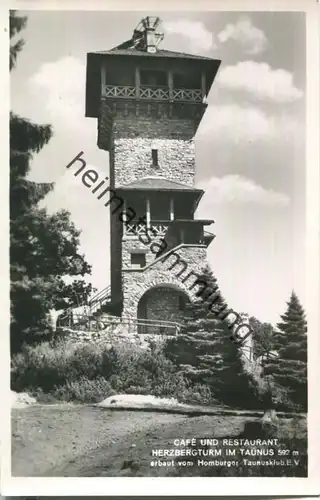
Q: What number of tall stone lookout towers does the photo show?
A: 1